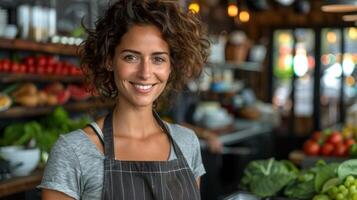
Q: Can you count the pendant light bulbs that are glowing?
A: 3